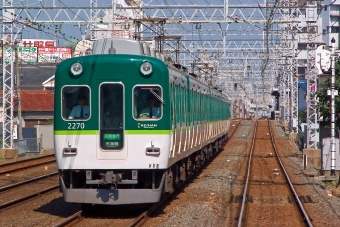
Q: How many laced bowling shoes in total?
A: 0